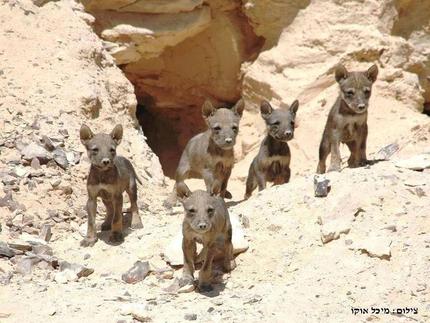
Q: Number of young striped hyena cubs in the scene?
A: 5